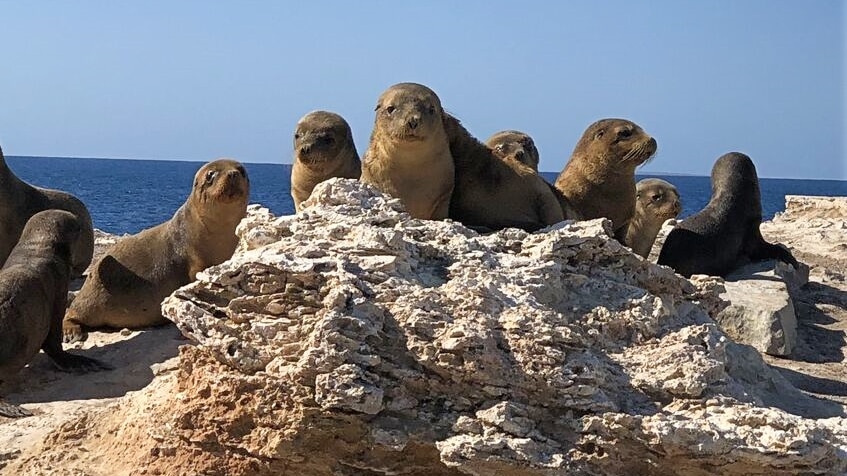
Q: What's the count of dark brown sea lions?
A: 3